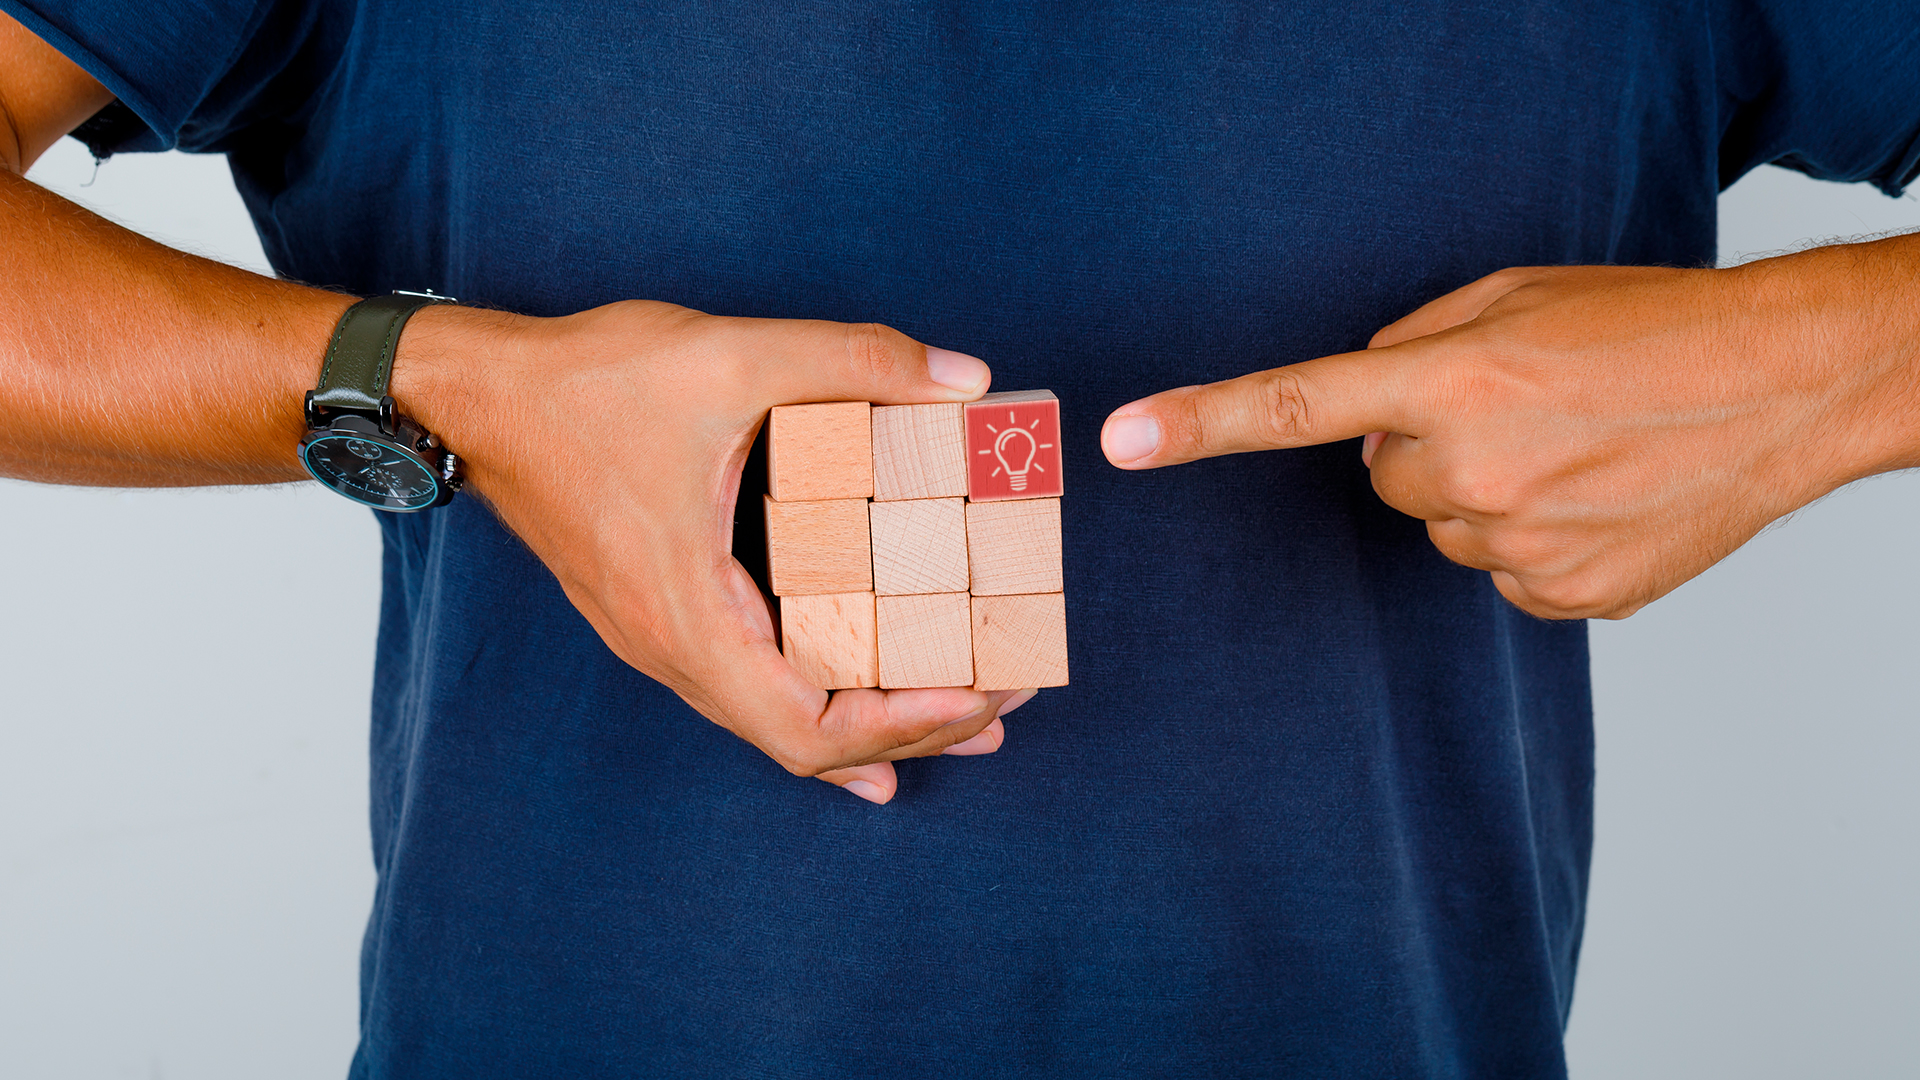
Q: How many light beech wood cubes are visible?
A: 8